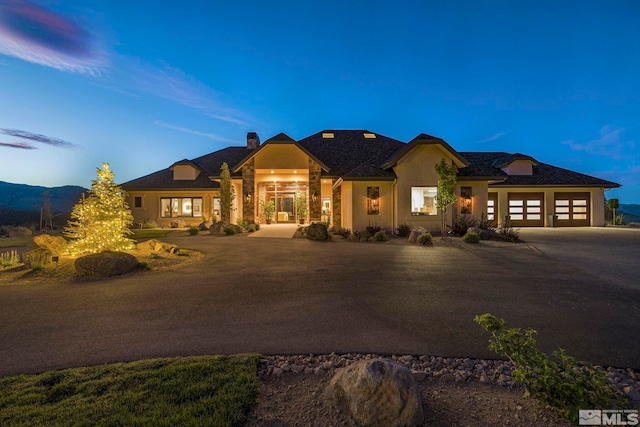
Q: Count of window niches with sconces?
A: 2